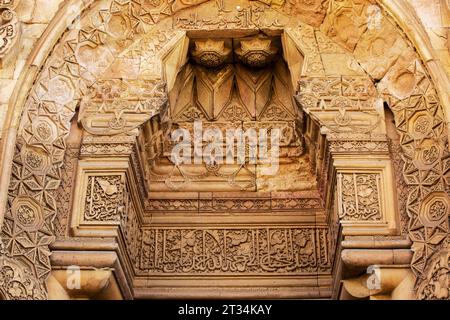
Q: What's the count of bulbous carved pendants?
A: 2